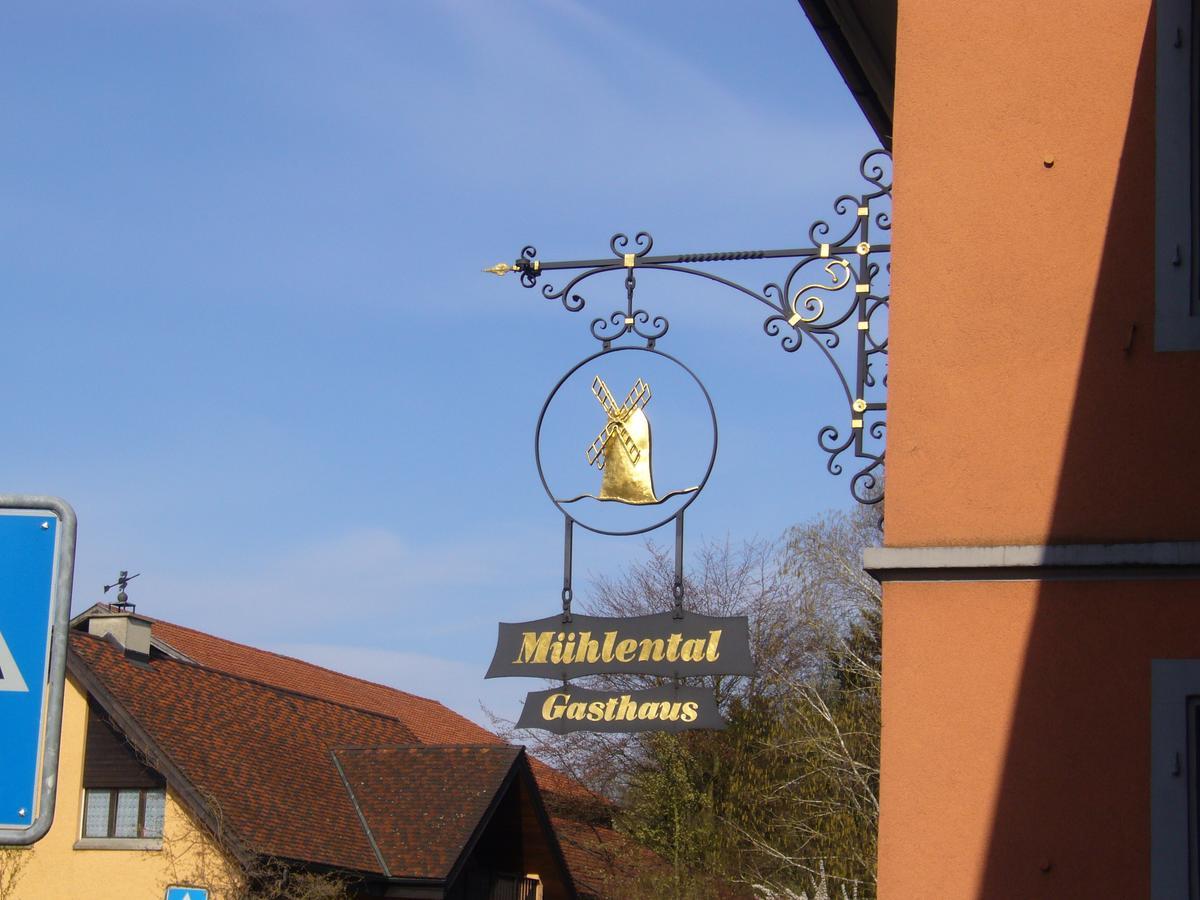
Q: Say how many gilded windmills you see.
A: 1